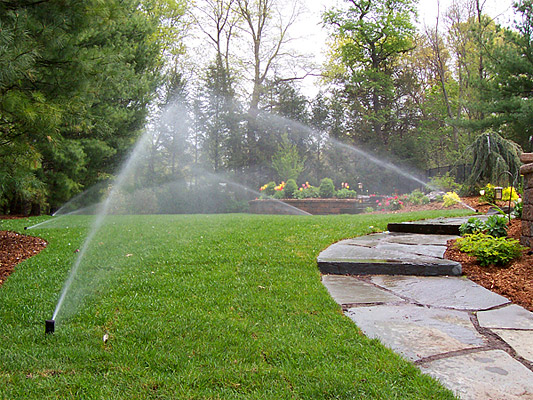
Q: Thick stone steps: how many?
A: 2